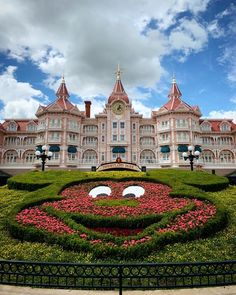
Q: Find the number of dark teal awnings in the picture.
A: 7